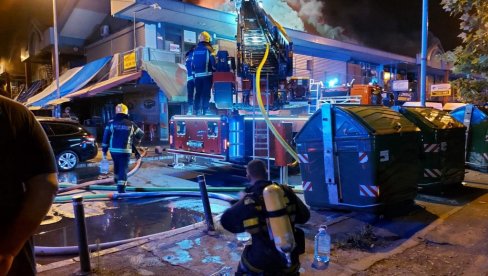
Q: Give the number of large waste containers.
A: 3